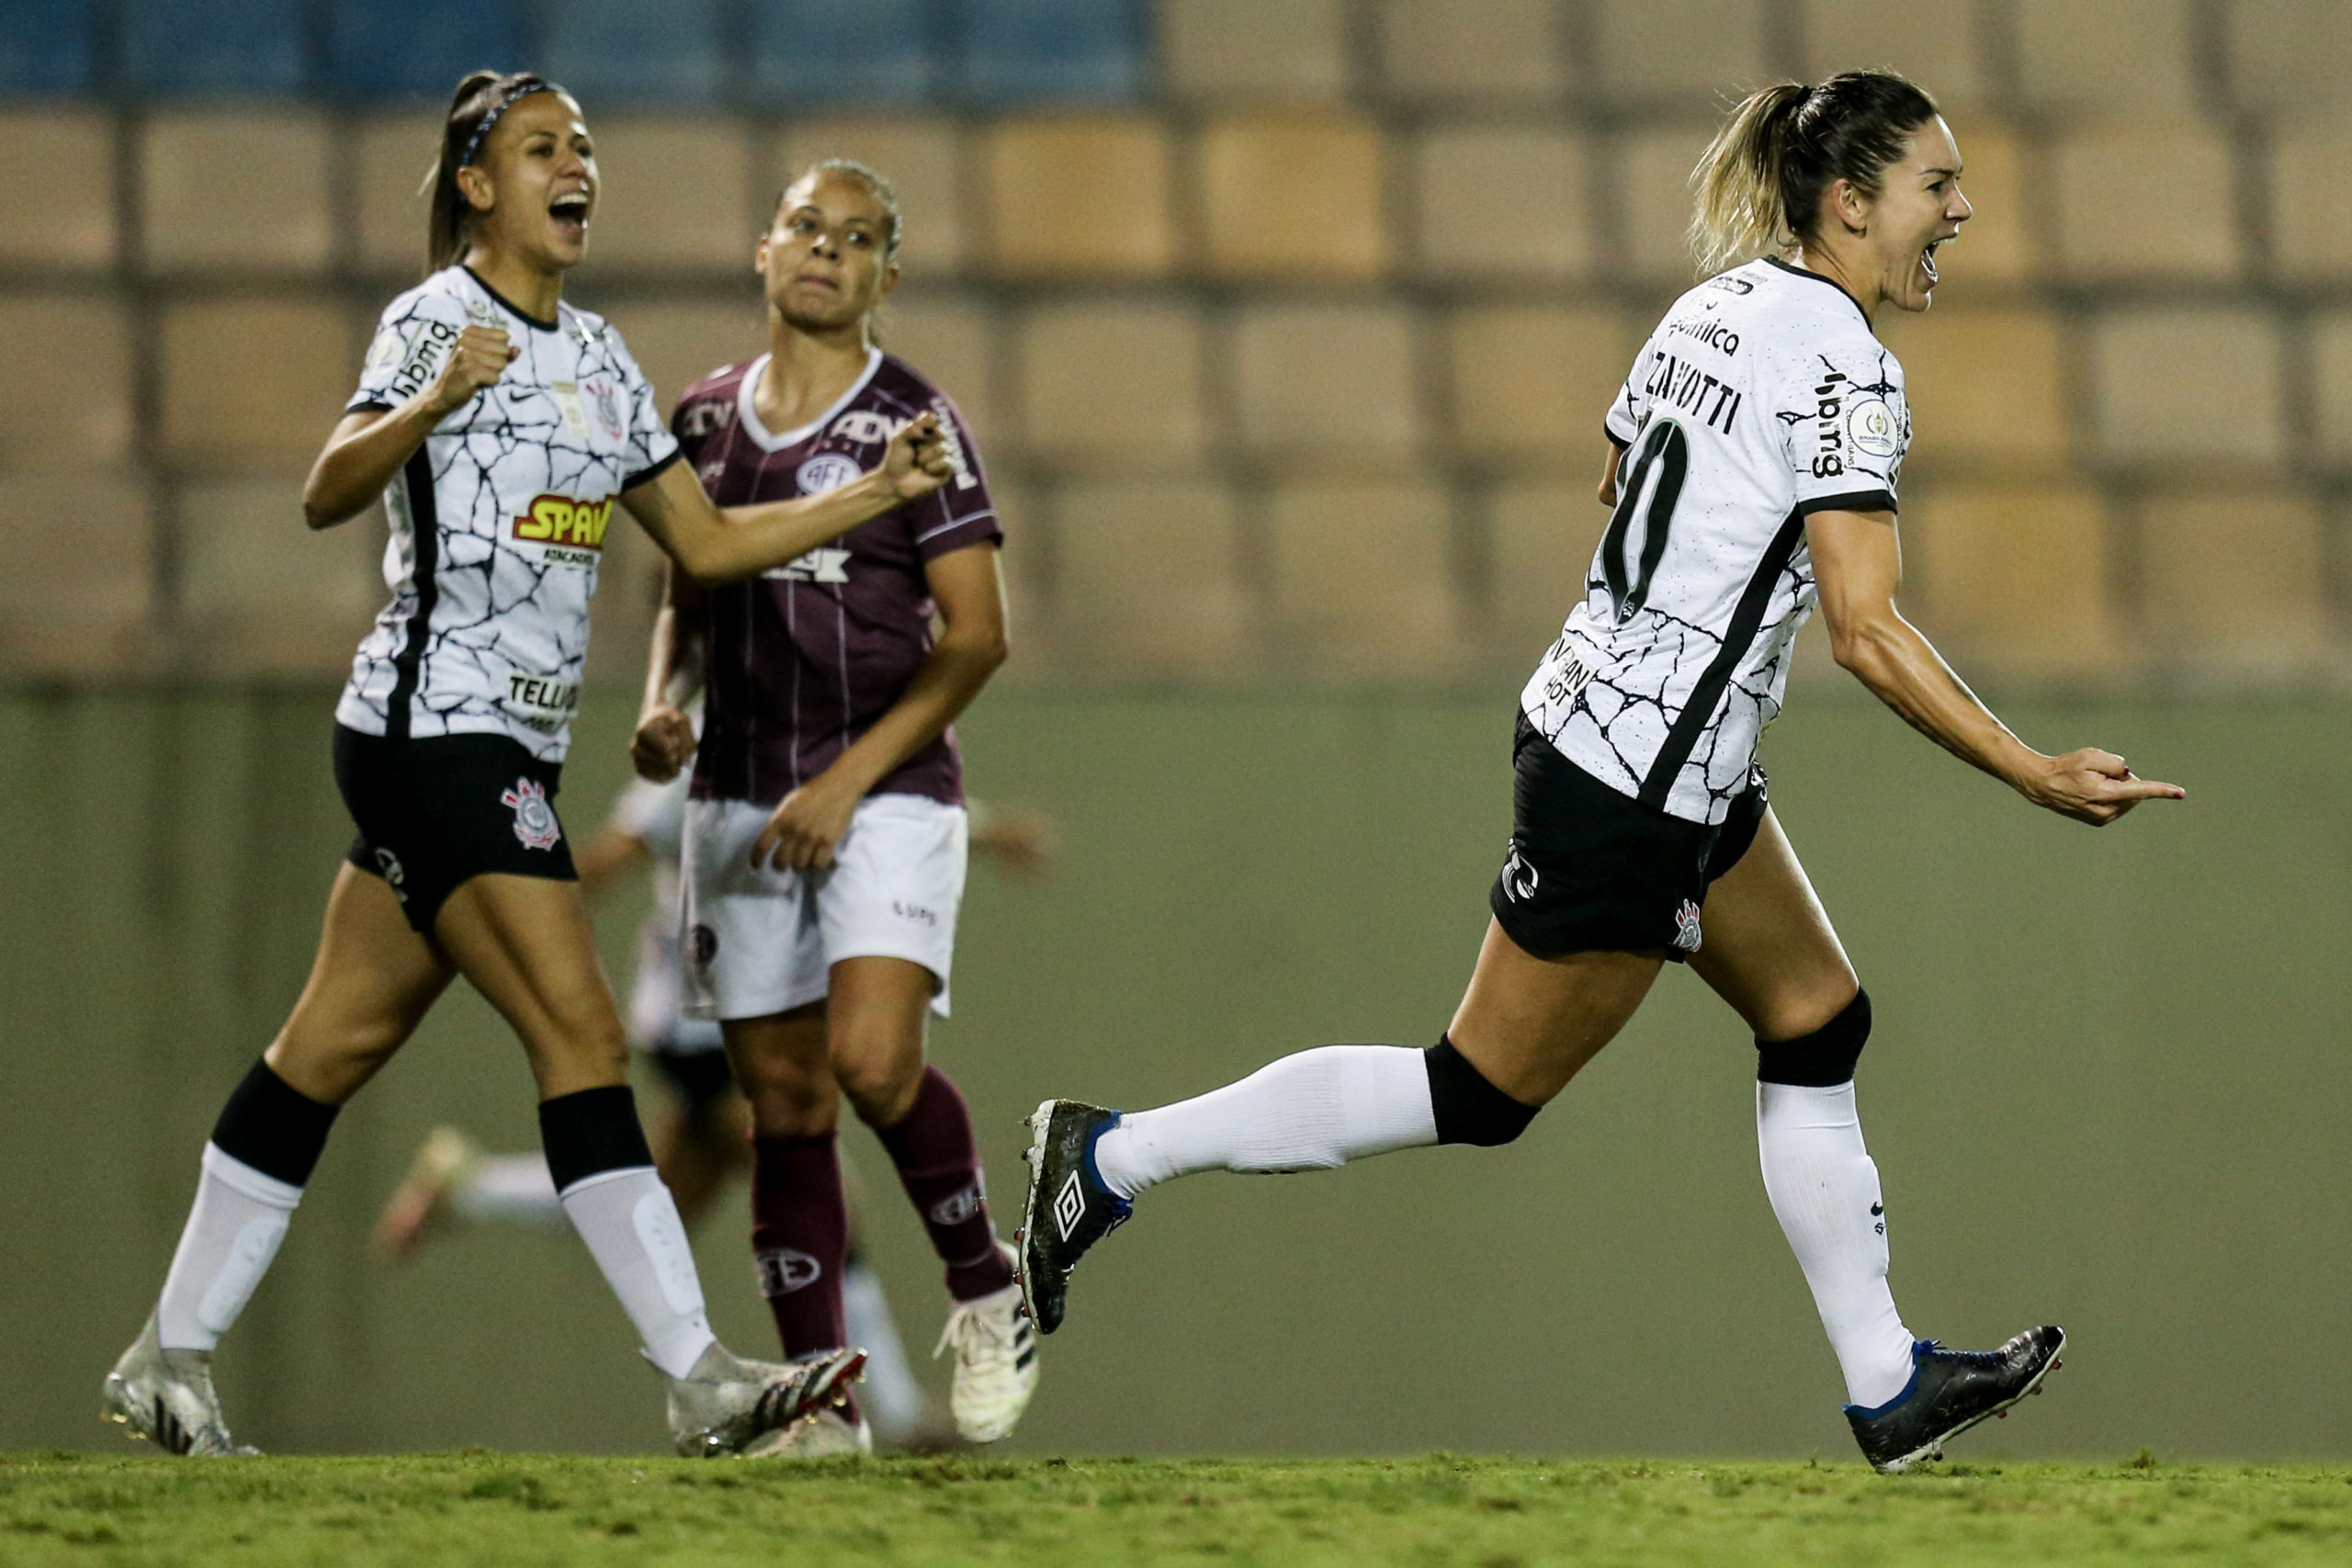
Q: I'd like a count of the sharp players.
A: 3